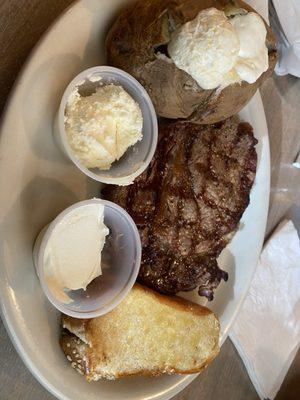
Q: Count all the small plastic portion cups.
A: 2